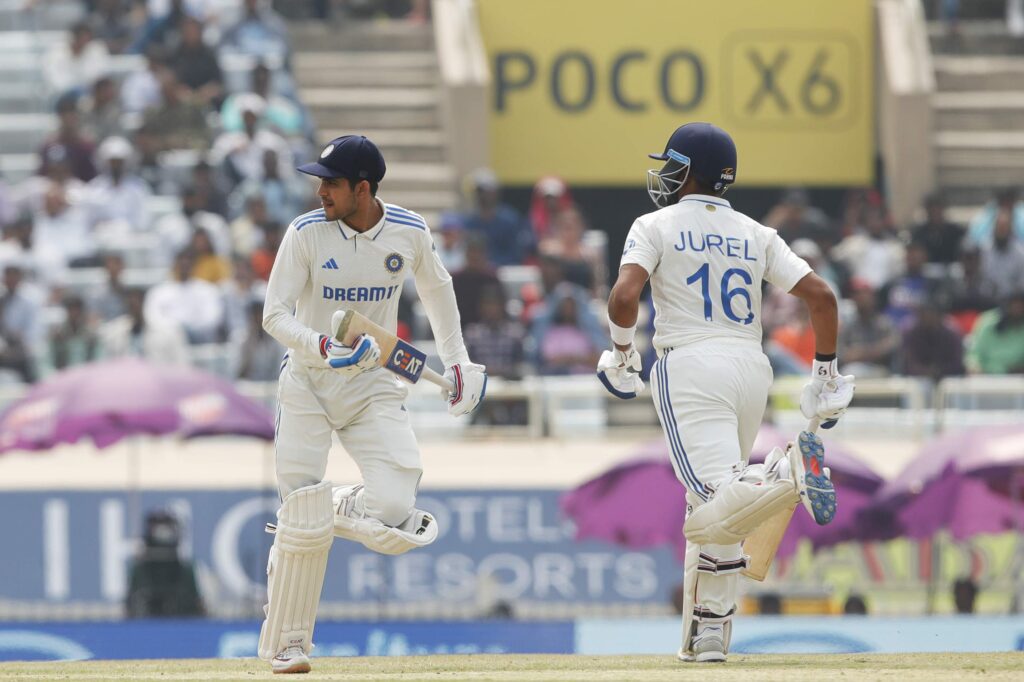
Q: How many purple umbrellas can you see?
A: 3